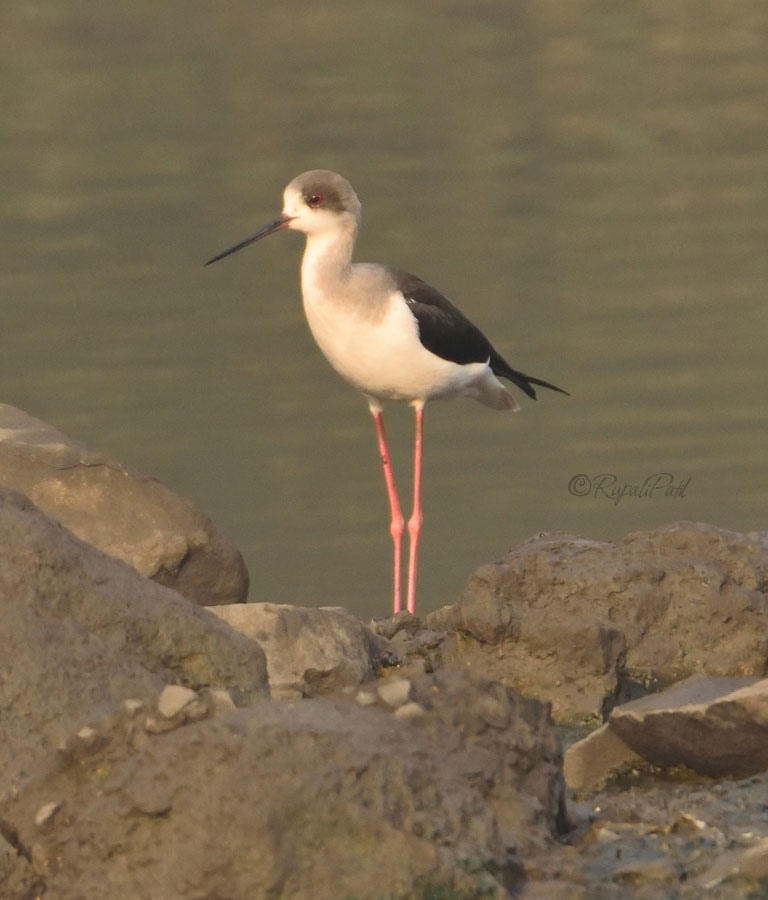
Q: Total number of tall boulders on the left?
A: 2